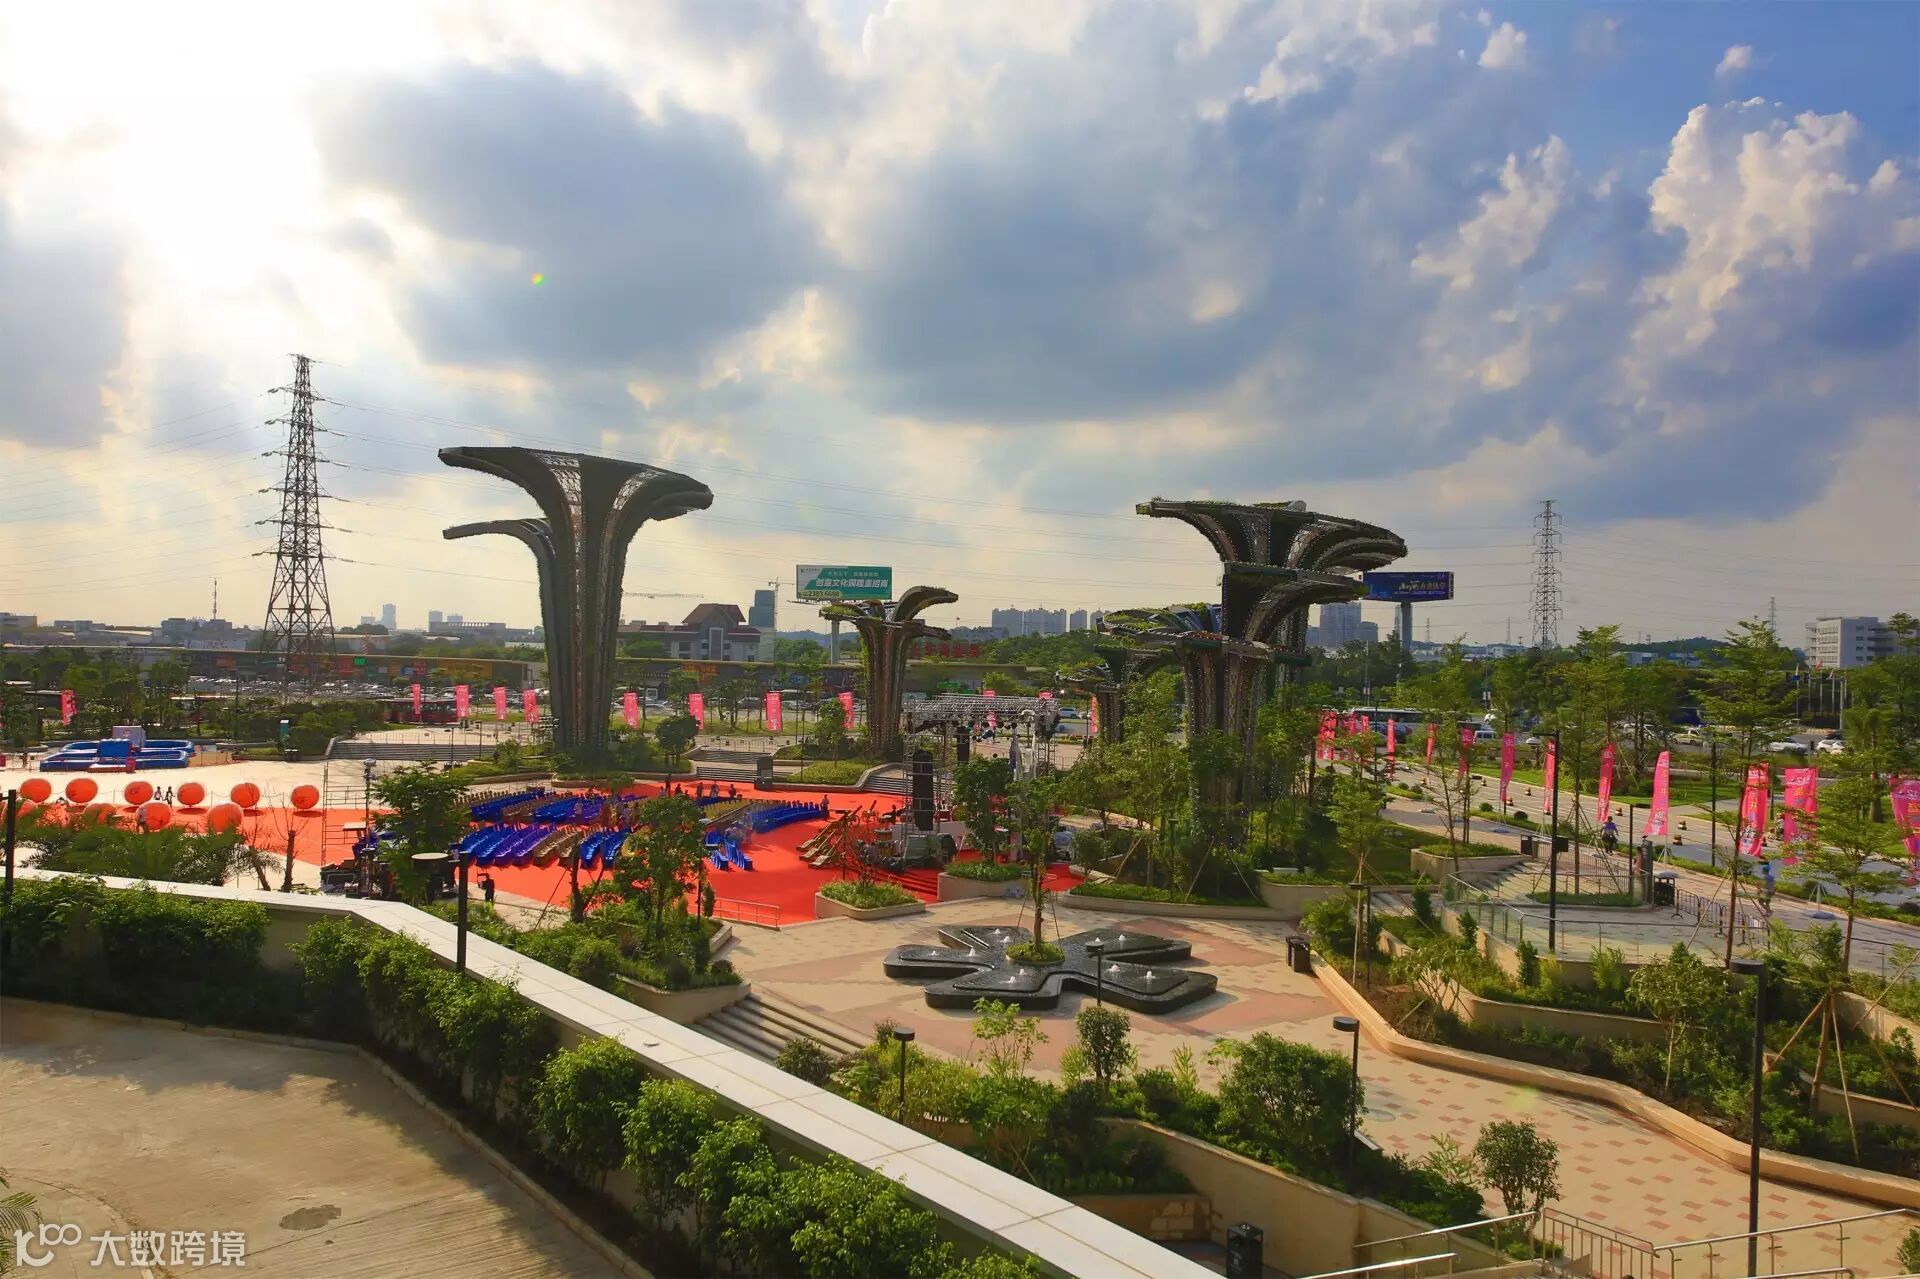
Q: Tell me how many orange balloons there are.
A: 10